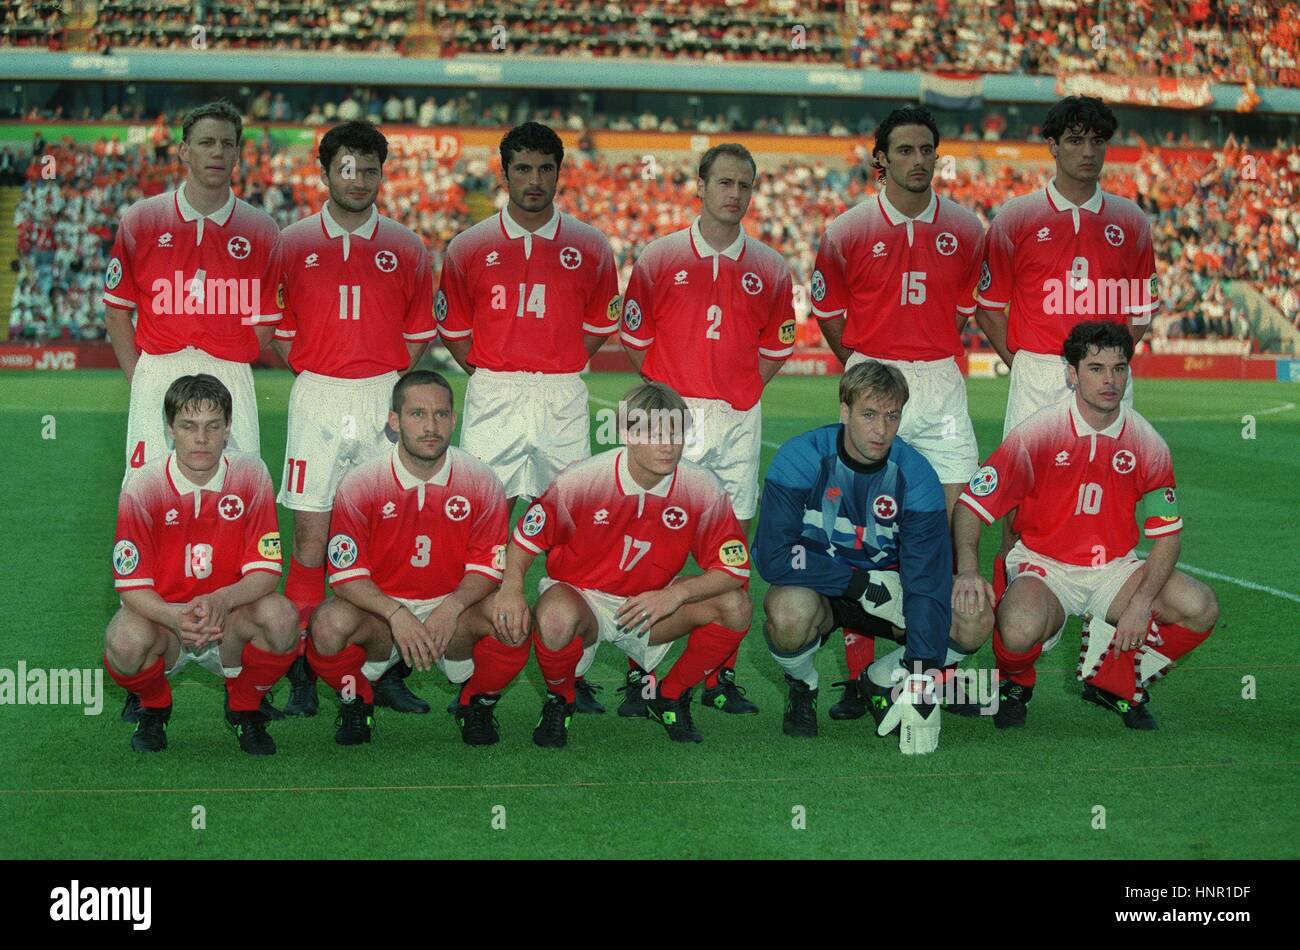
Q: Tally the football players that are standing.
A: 6